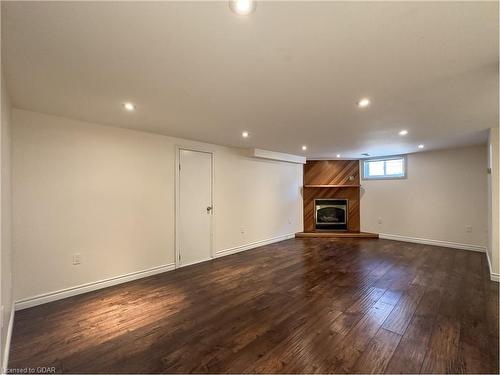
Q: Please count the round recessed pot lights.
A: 8